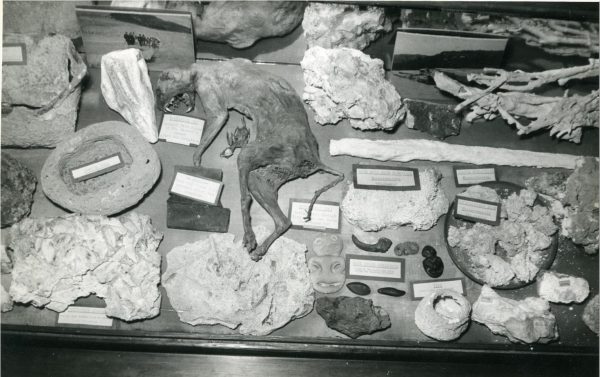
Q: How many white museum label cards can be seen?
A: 11